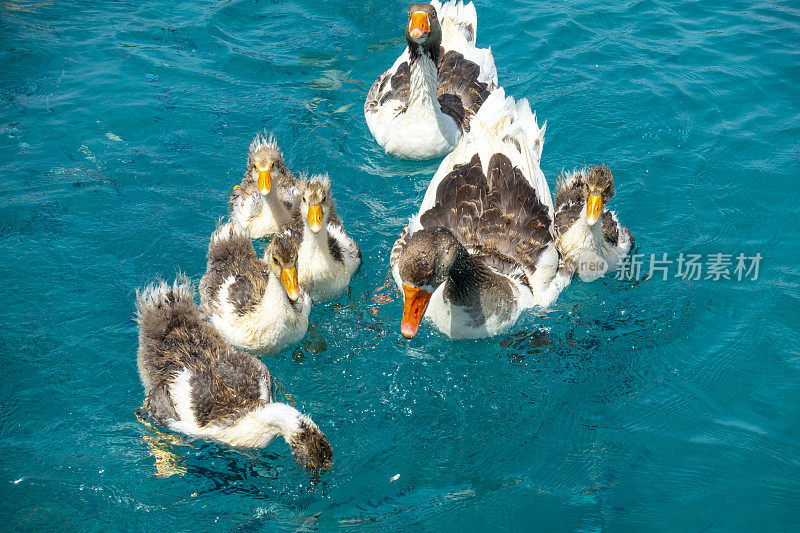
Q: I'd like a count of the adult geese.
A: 2